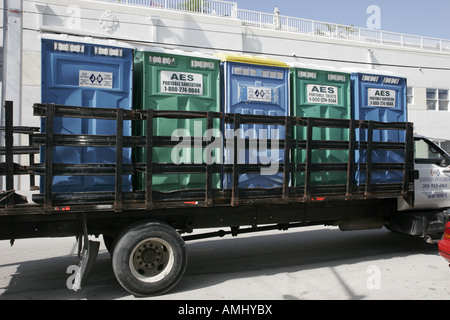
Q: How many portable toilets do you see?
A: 5